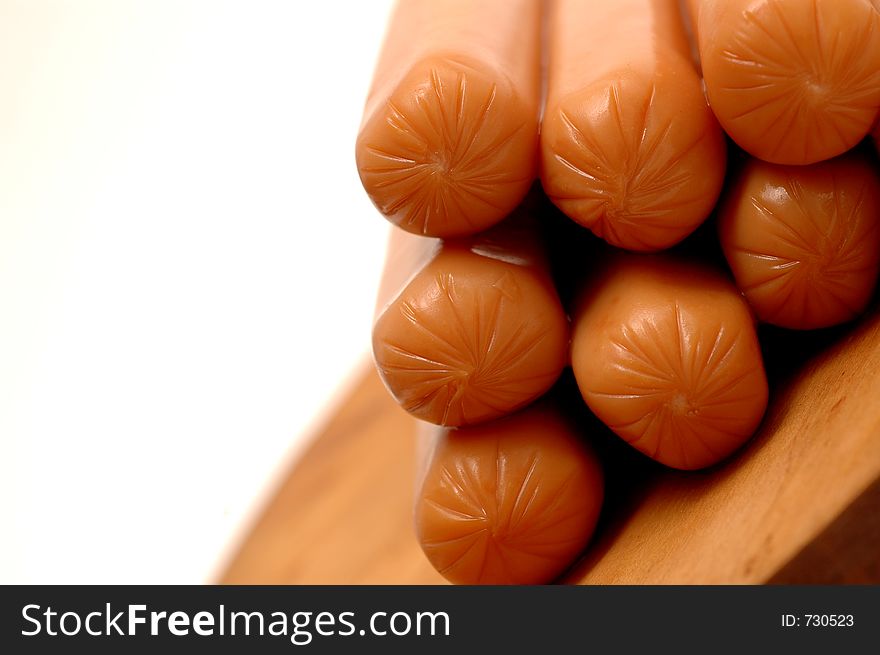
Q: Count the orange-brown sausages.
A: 7